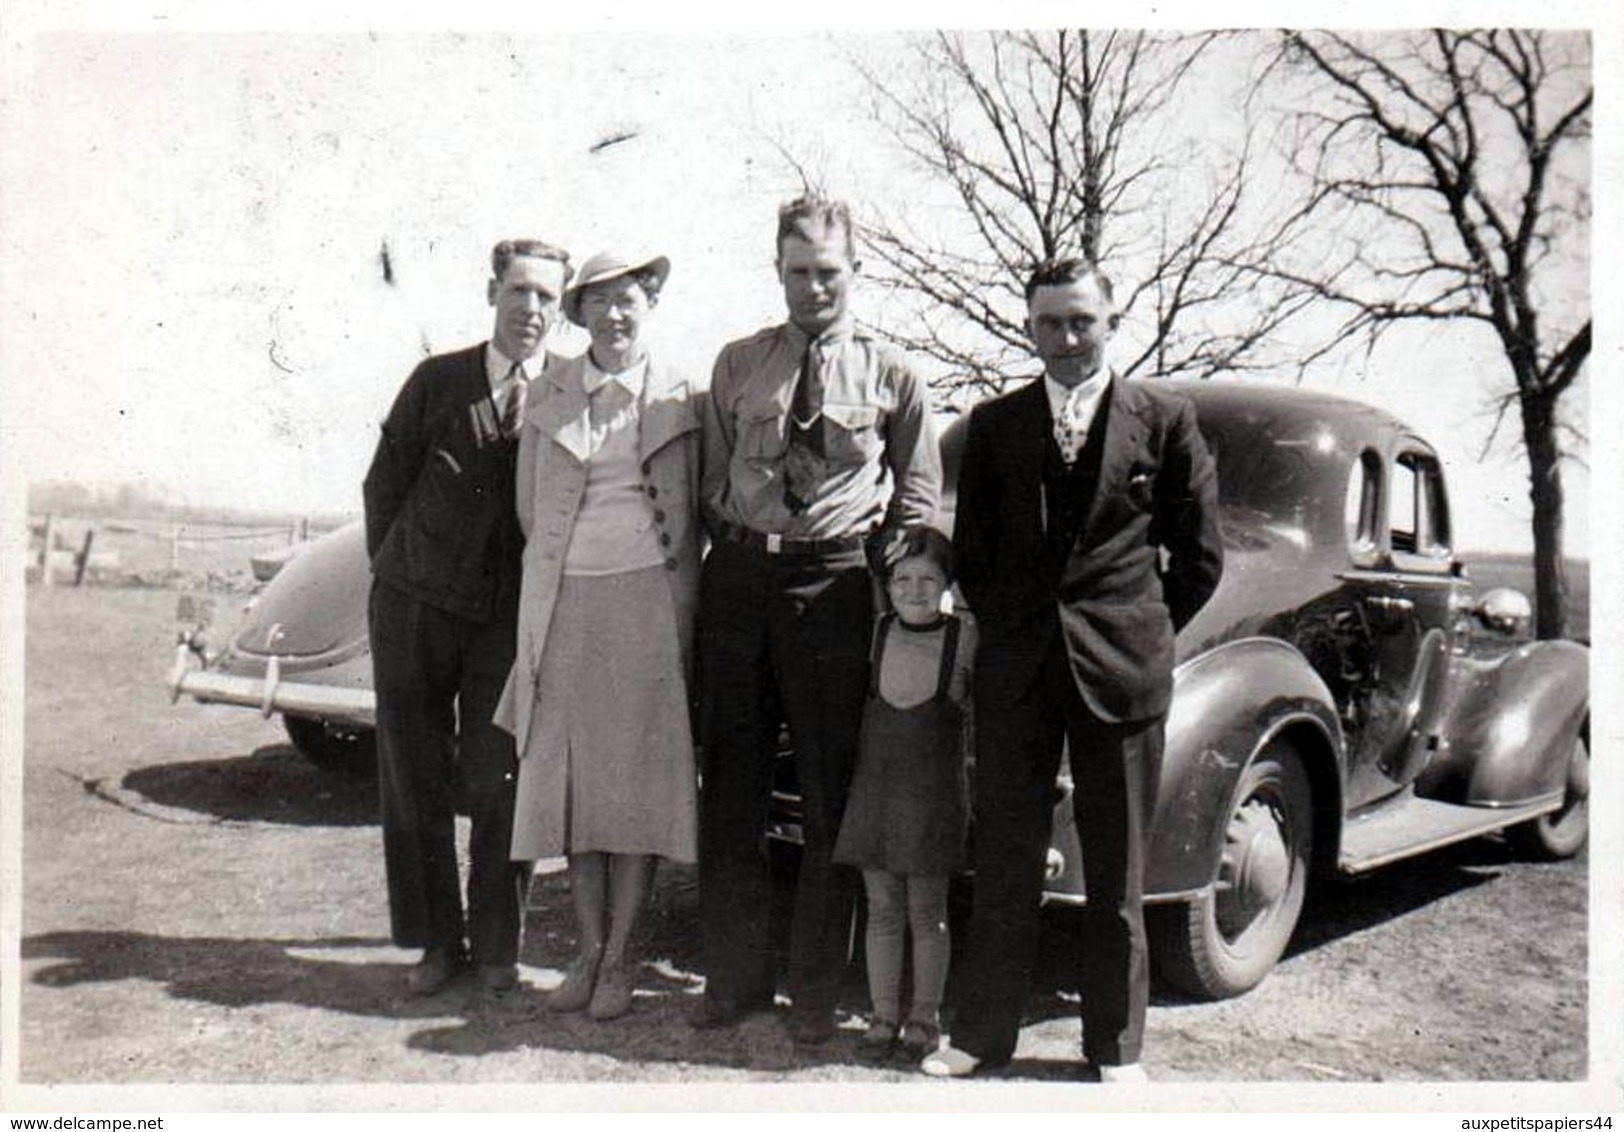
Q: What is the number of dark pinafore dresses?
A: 1